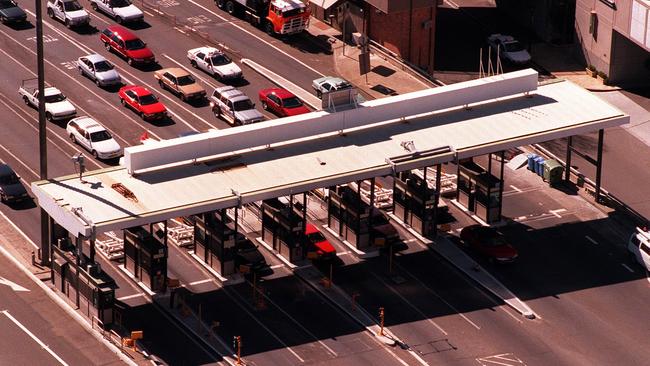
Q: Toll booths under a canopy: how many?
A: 7